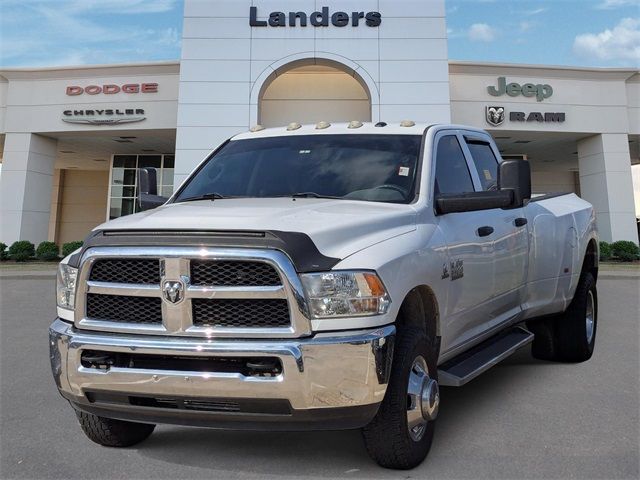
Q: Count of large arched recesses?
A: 1